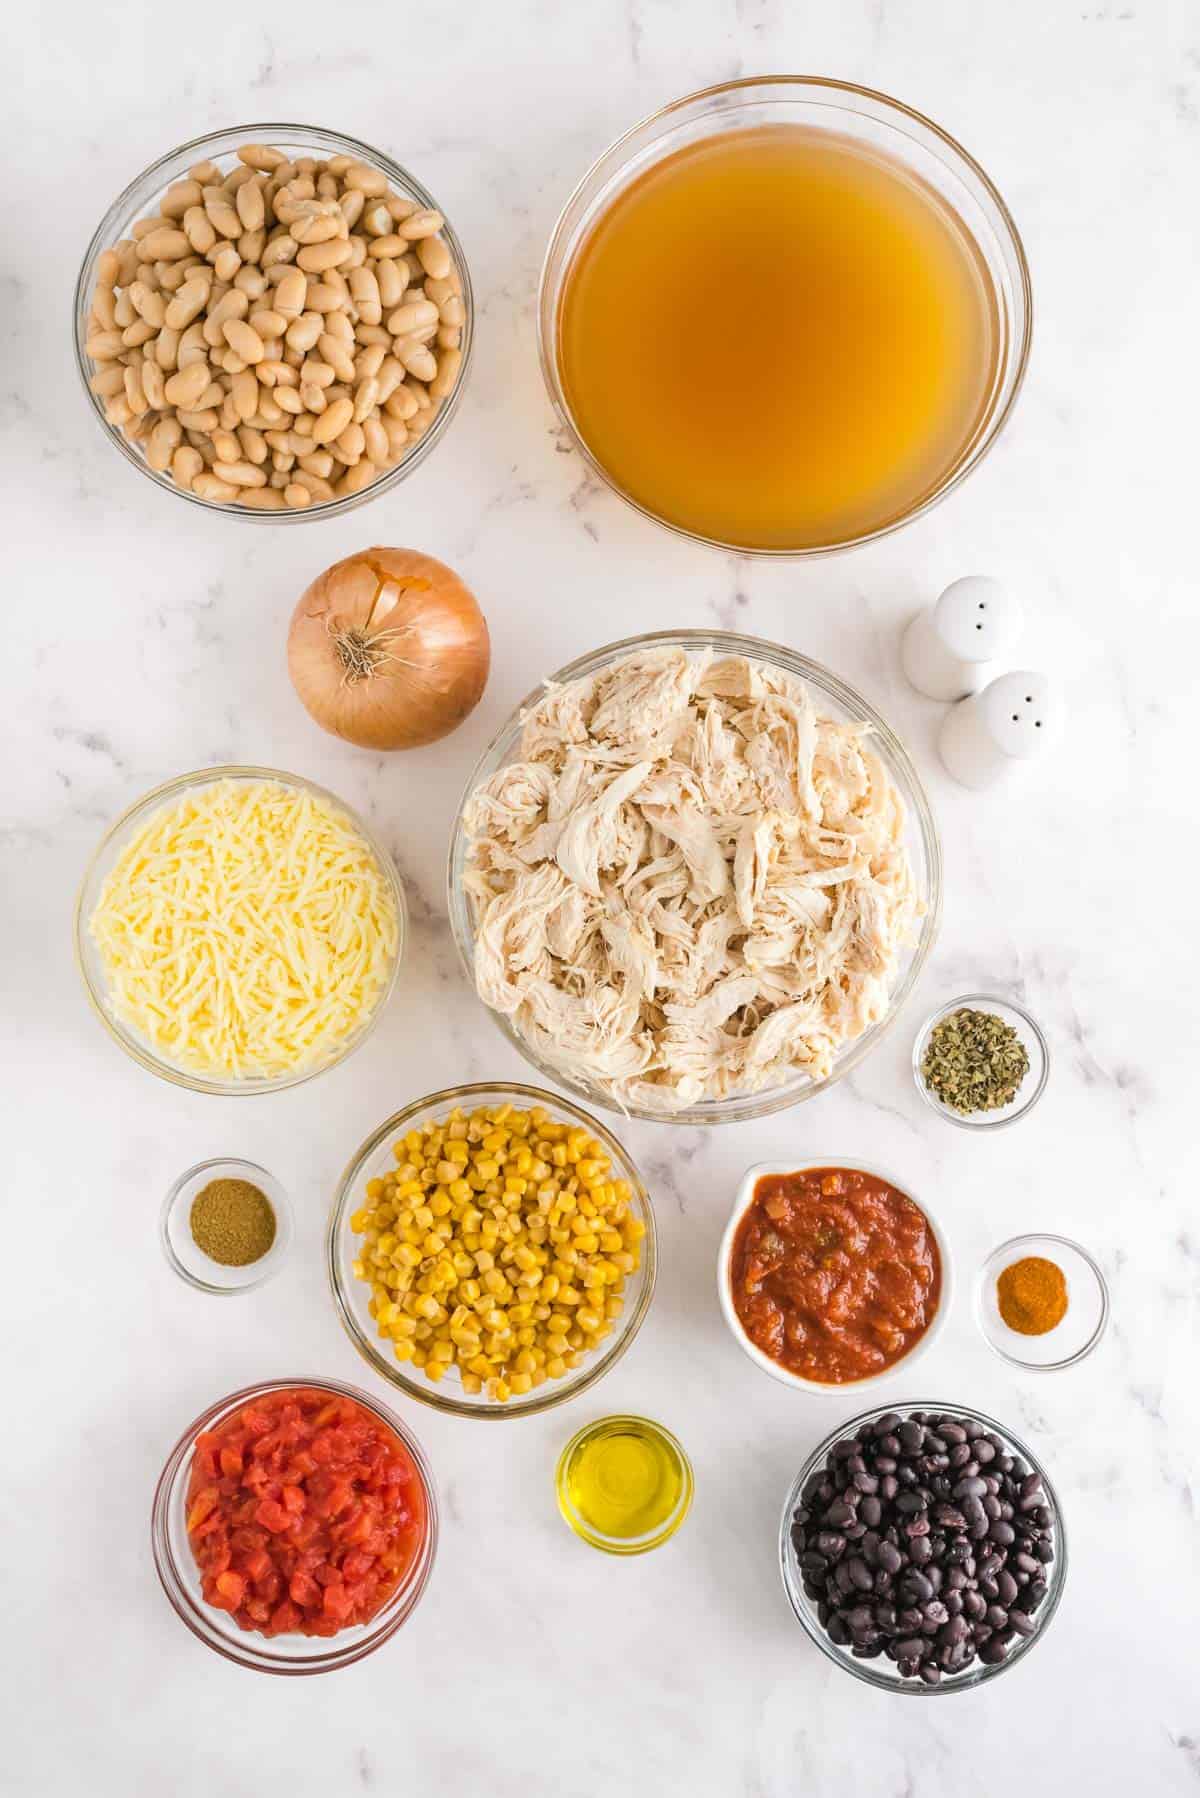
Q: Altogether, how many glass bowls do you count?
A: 11